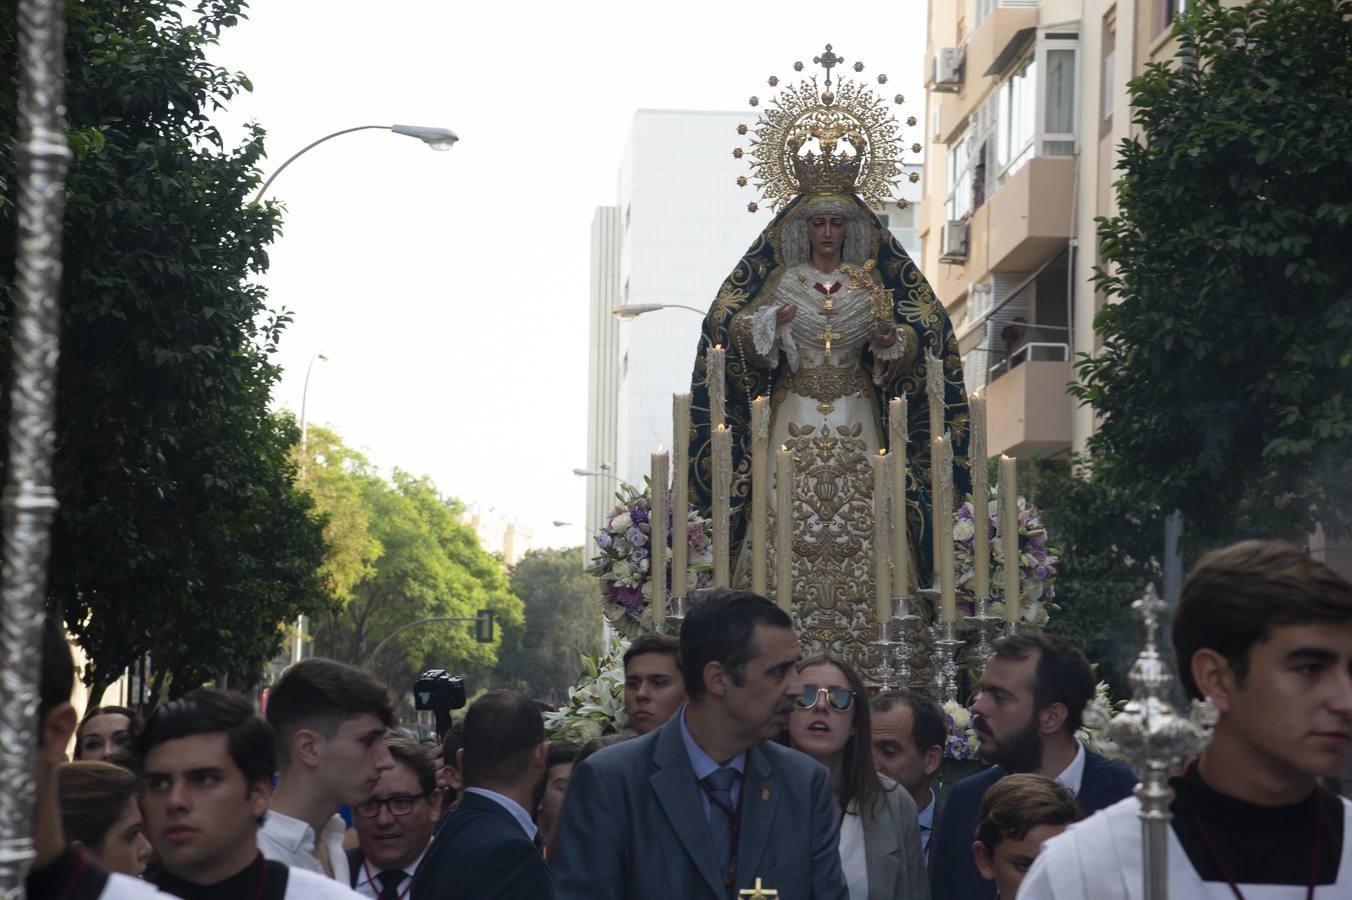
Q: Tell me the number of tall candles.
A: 12